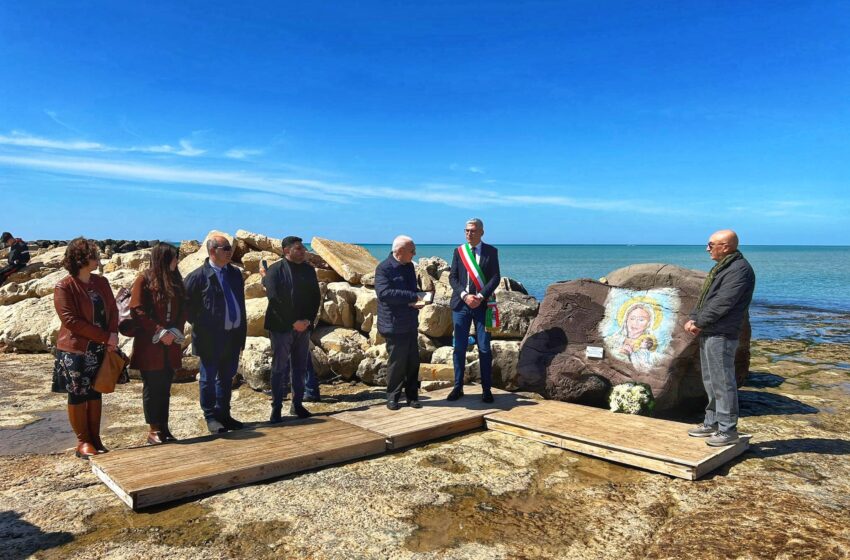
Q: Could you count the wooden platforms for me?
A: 3